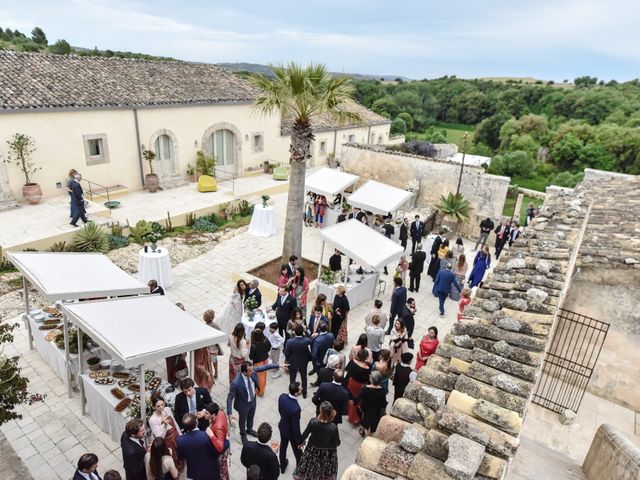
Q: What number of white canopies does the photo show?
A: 5